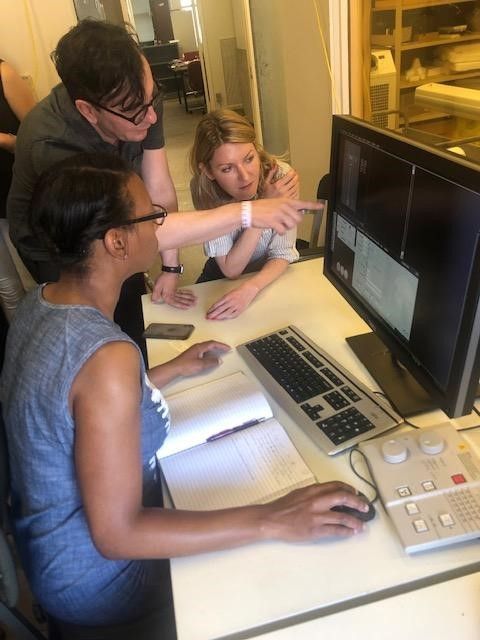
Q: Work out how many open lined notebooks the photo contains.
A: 1